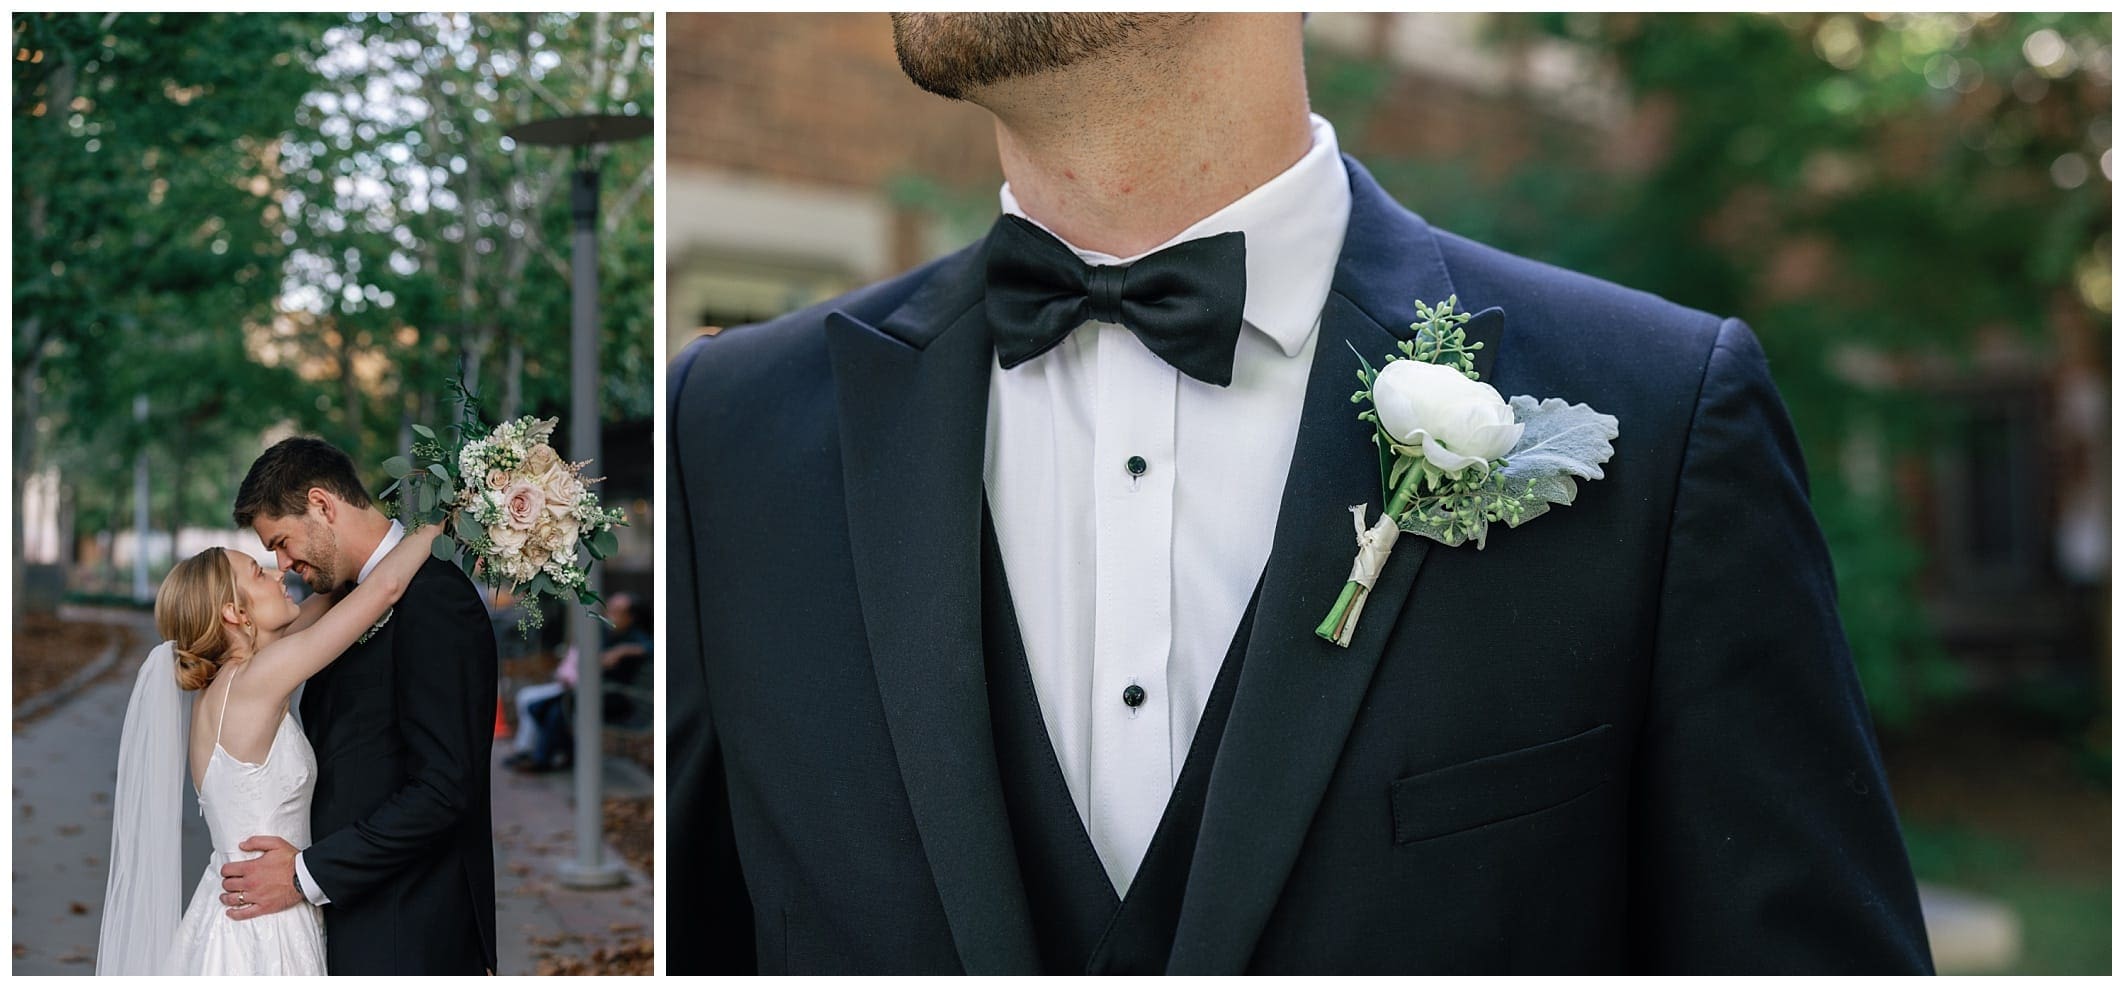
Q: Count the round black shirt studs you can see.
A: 2